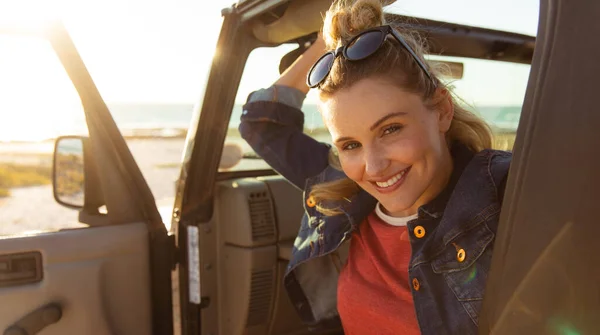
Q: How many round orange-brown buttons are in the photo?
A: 4